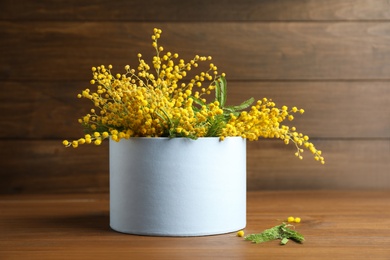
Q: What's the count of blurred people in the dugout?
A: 0